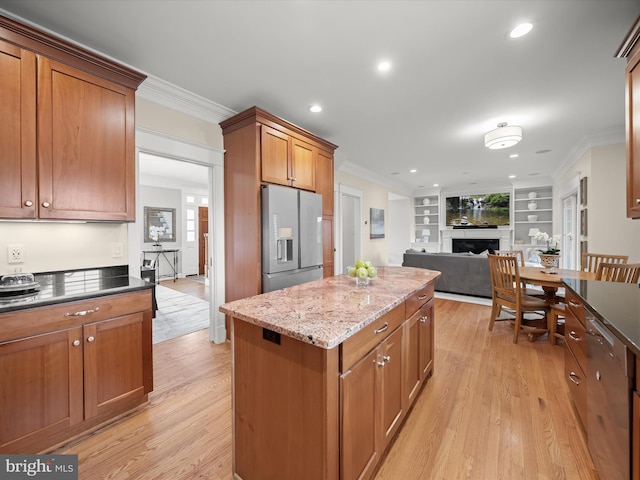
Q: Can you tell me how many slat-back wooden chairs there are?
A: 4